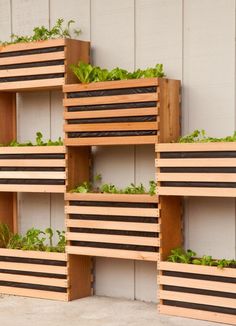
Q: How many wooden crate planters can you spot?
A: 7